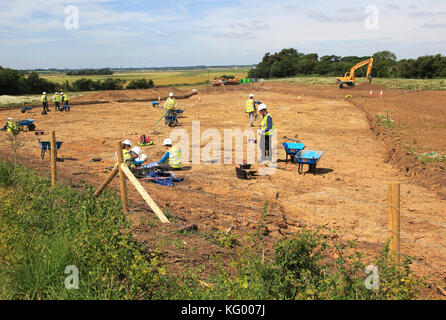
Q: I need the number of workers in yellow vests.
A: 10